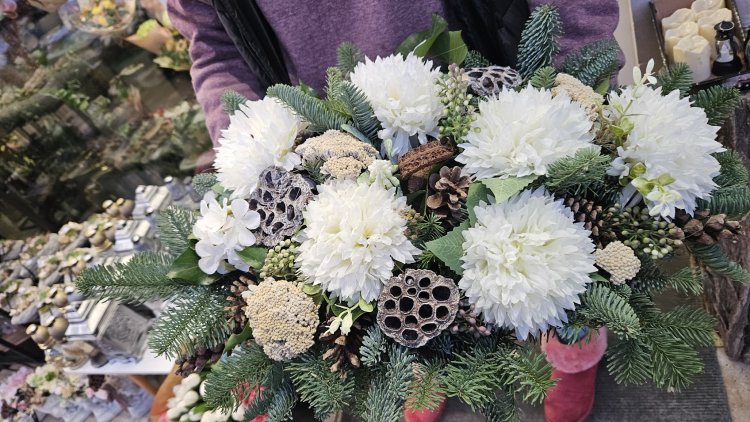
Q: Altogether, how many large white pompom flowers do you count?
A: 6